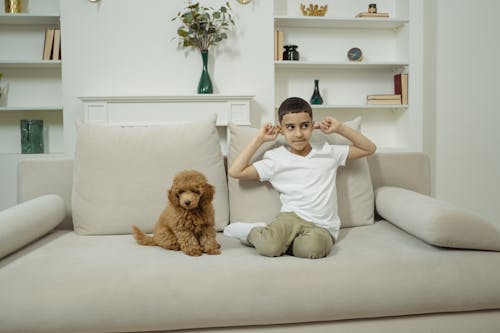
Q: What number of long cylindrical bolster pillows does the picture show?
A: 2